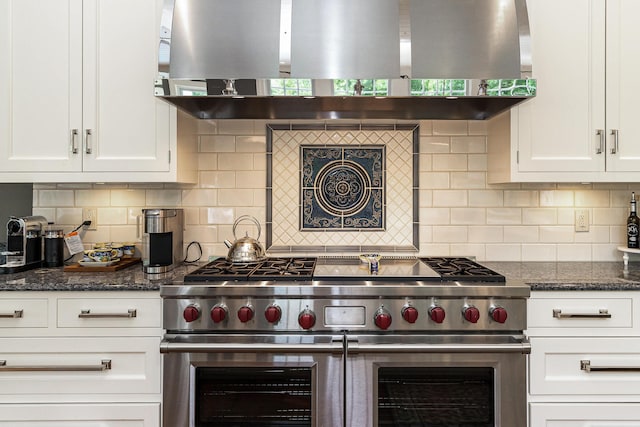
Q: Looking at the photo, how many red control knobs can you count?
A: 10